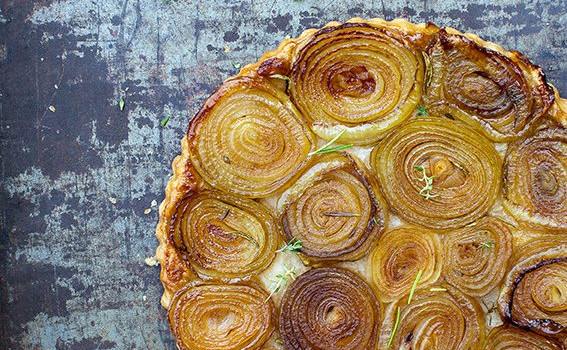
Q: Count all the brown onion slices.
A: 14